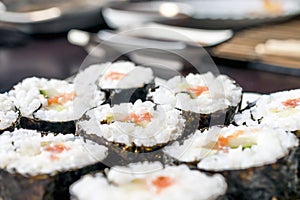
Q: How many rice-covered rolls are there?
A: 9